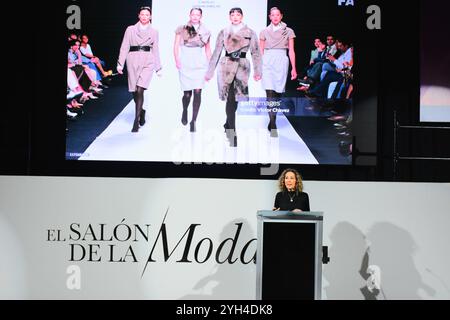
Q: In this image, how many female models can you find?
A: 4